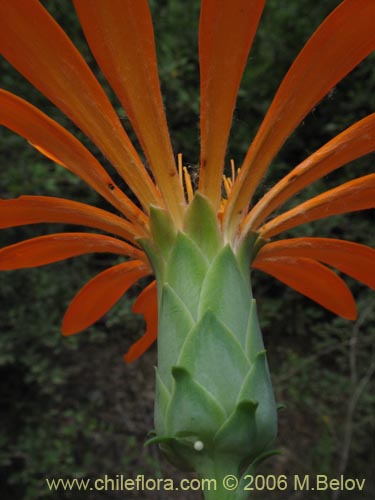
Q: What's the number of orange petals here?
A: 13